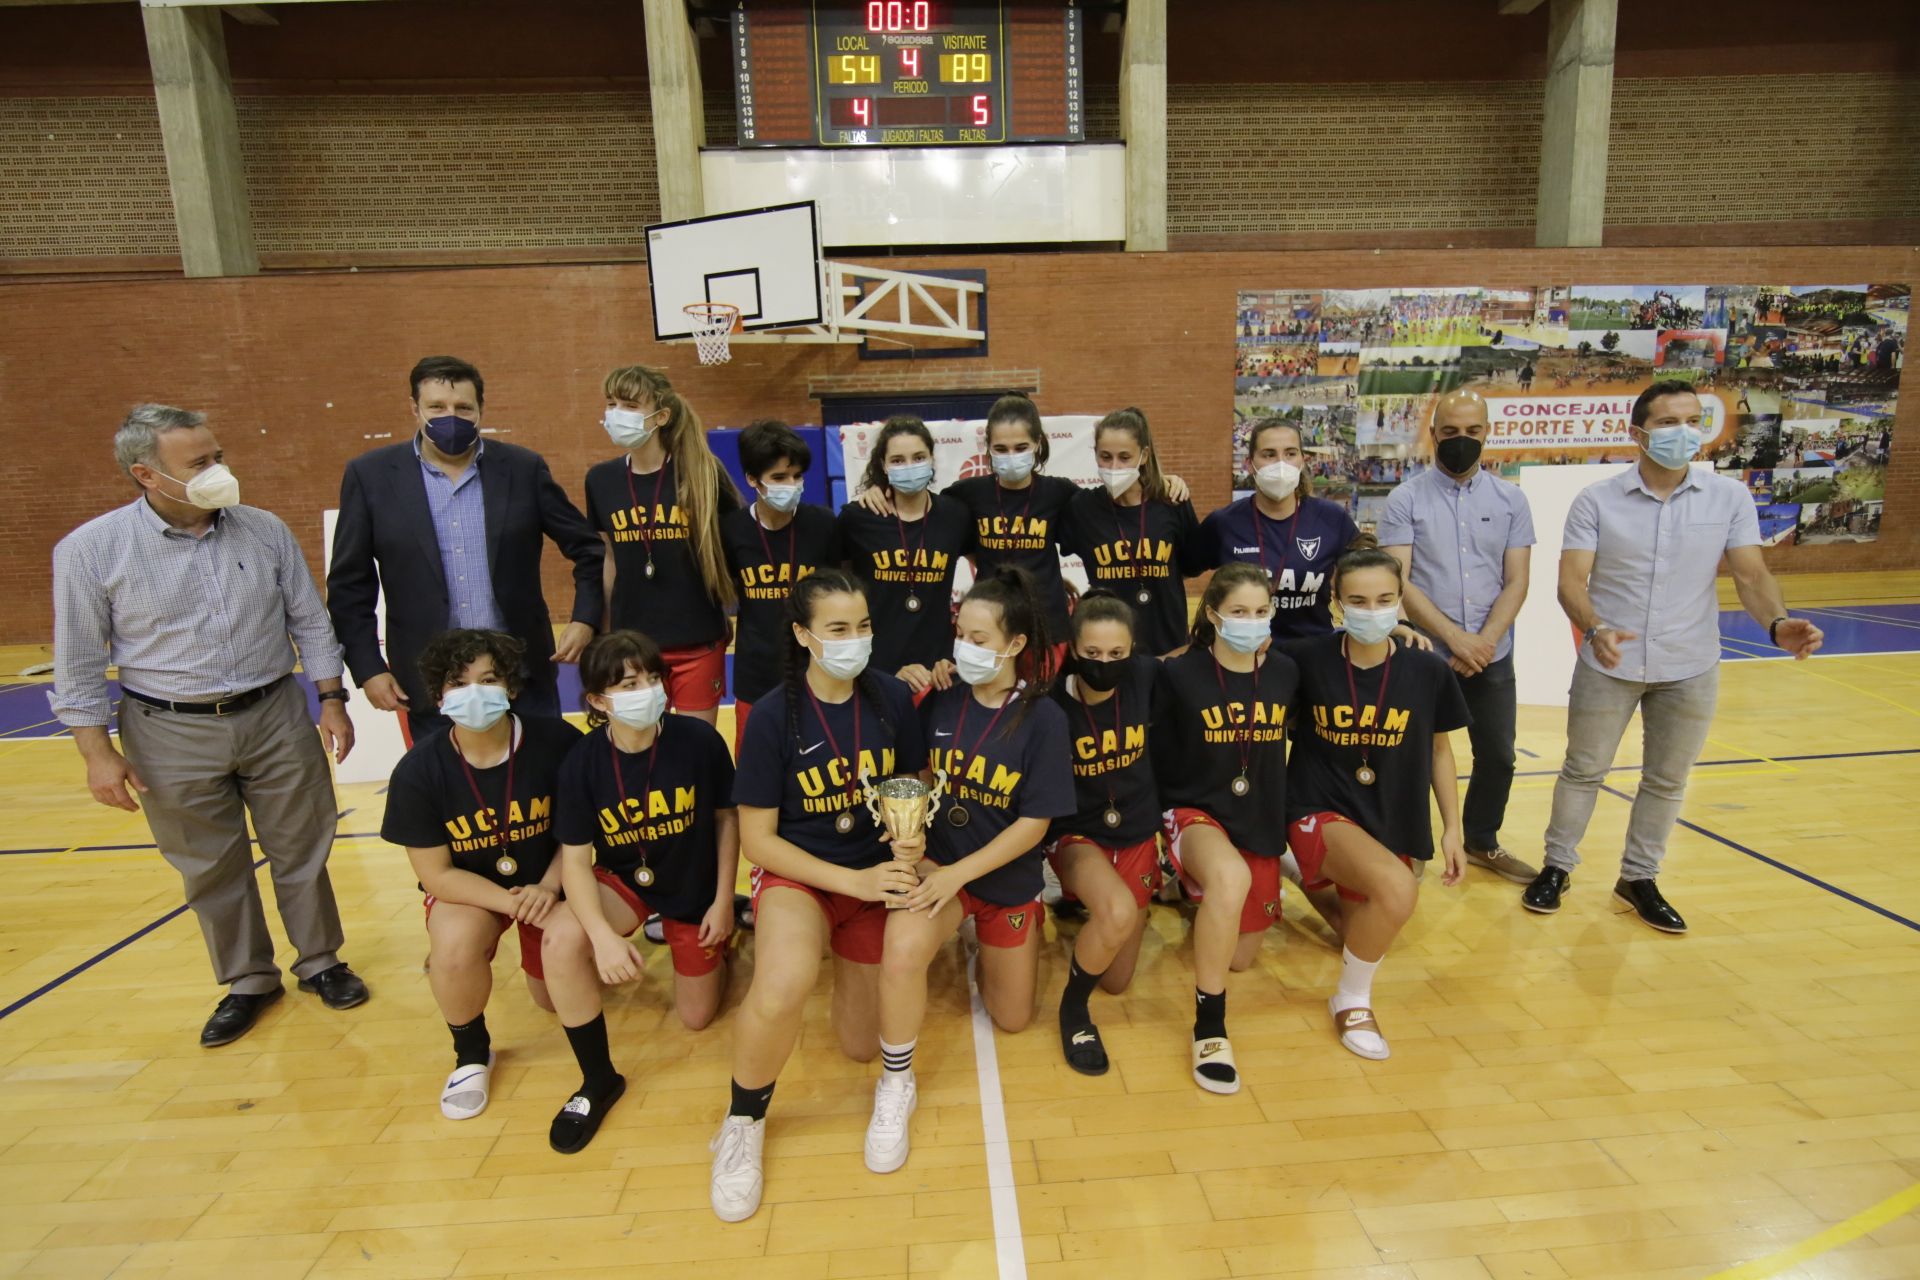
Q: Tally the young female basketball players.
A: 13